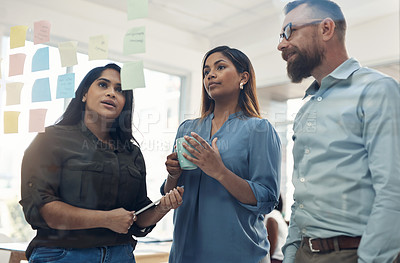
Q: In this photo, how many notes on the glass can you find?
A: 14